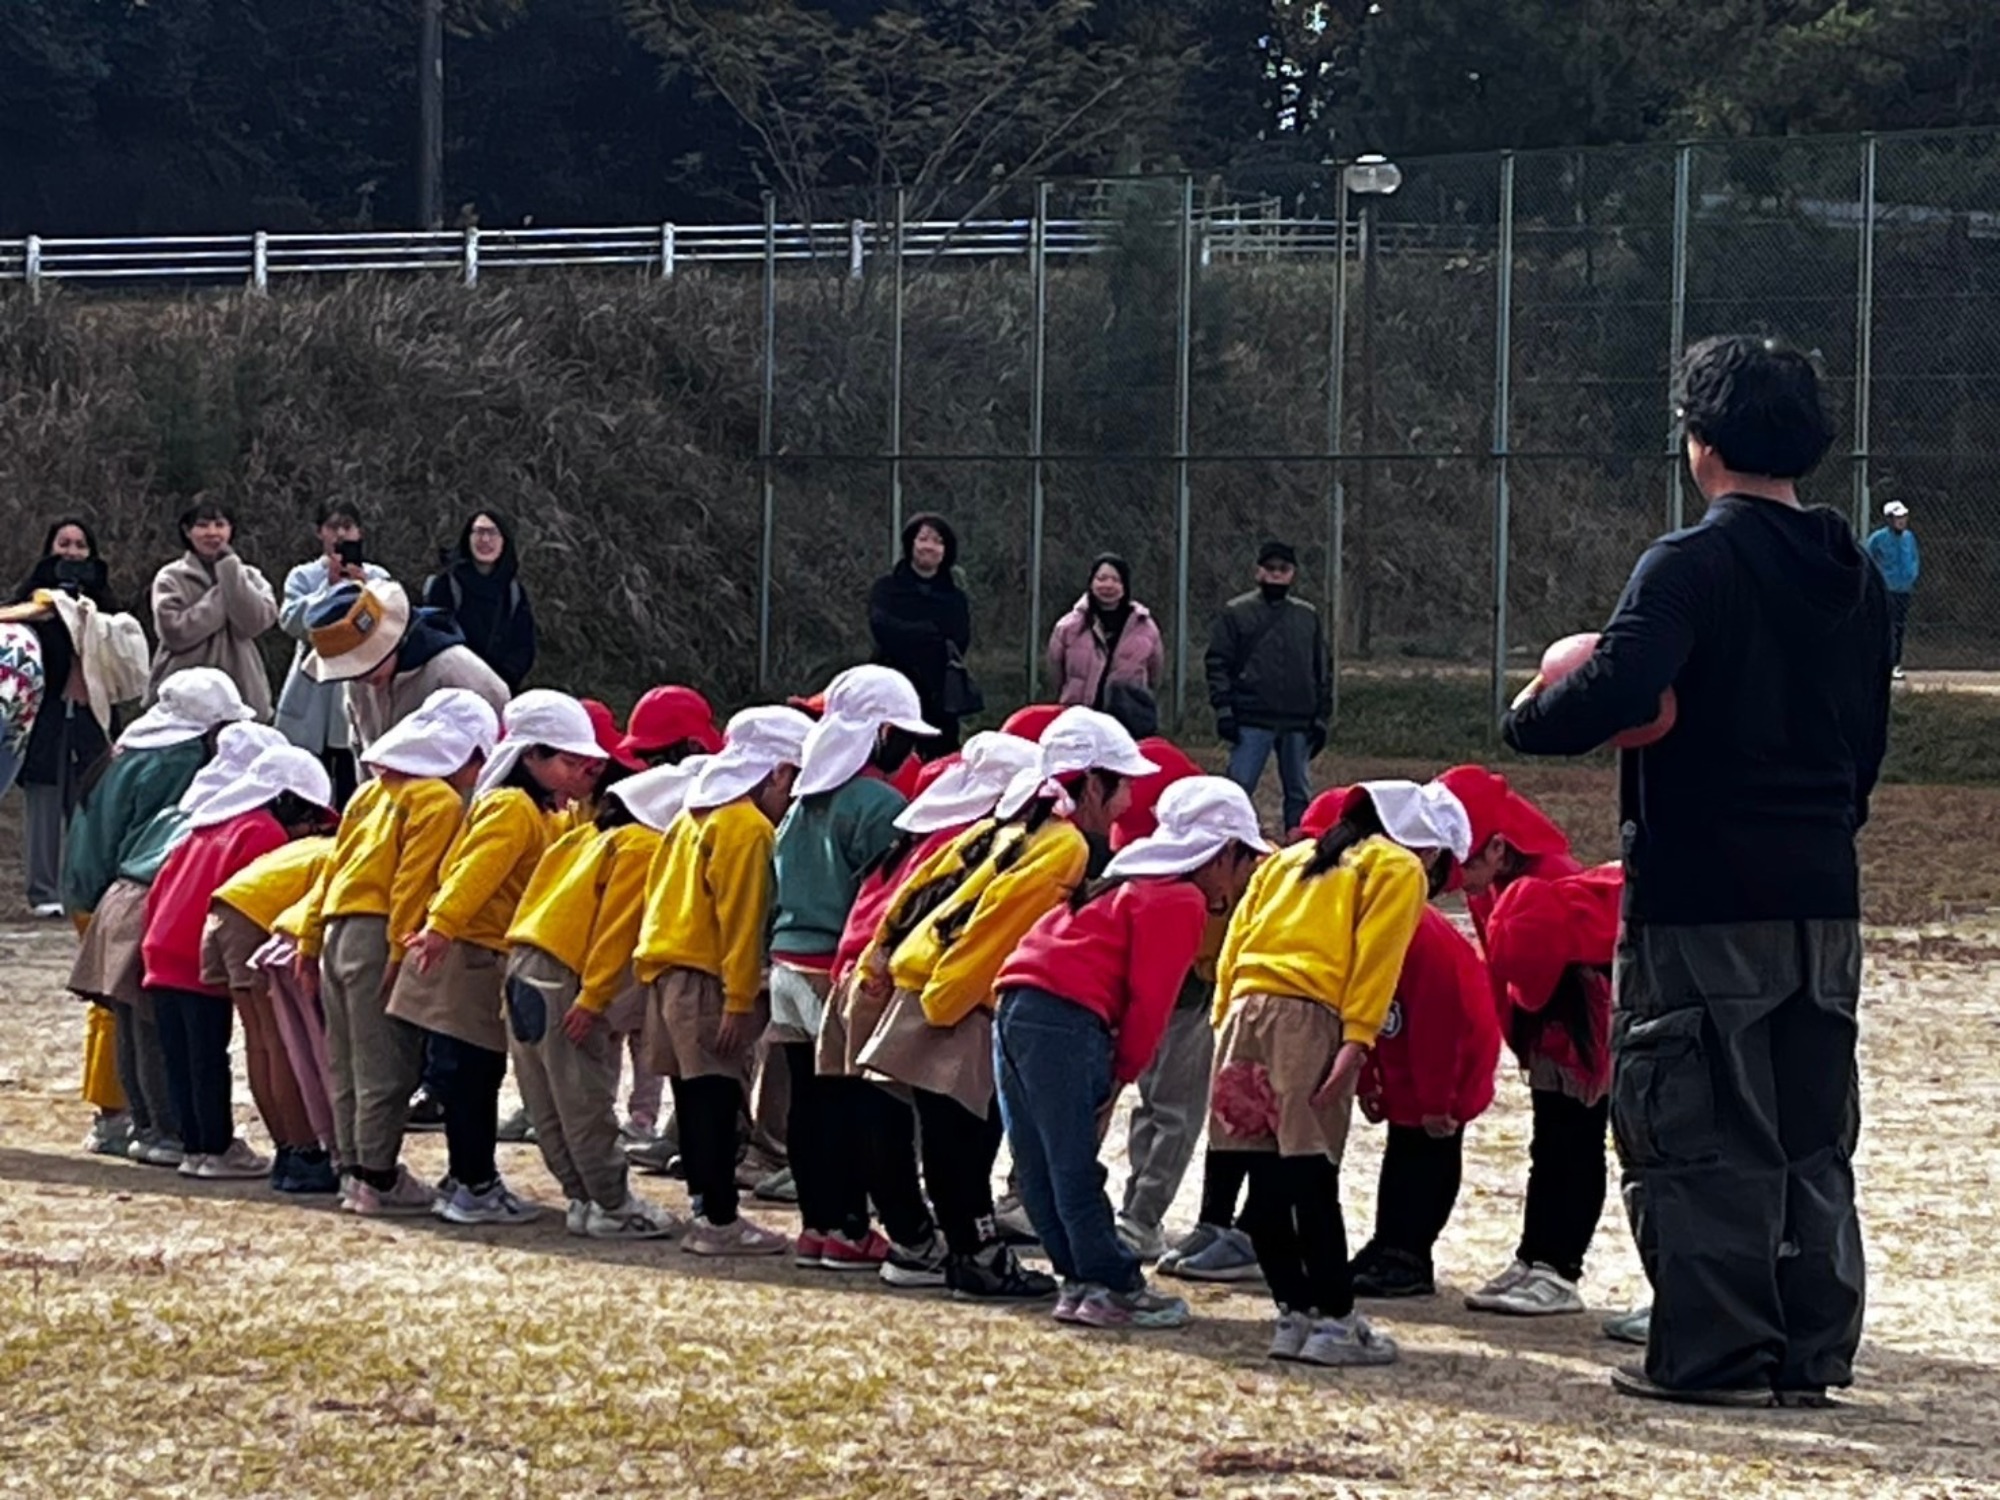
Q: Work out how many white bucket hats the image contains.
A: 12